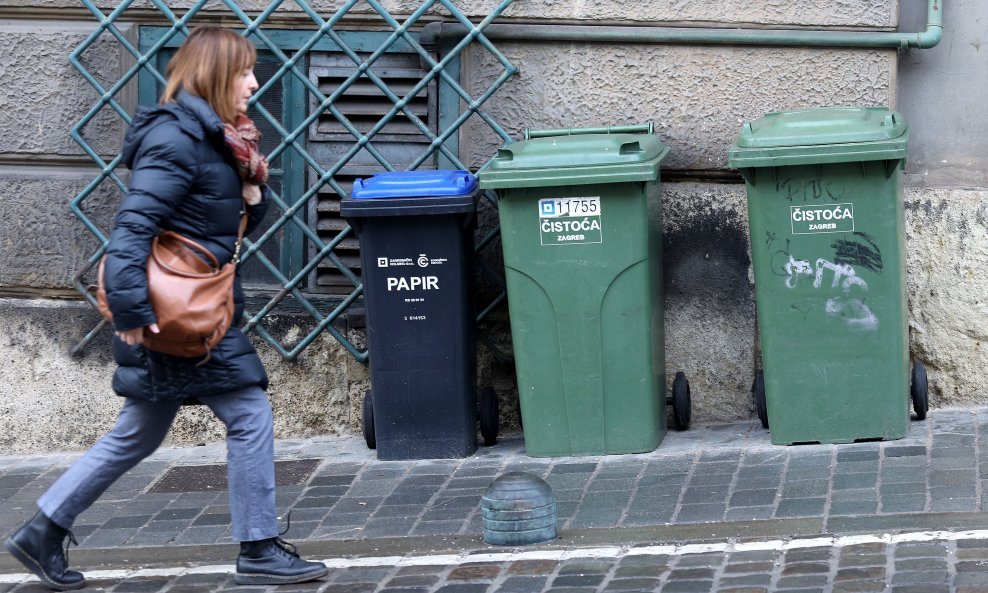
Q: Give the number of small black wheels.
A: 5